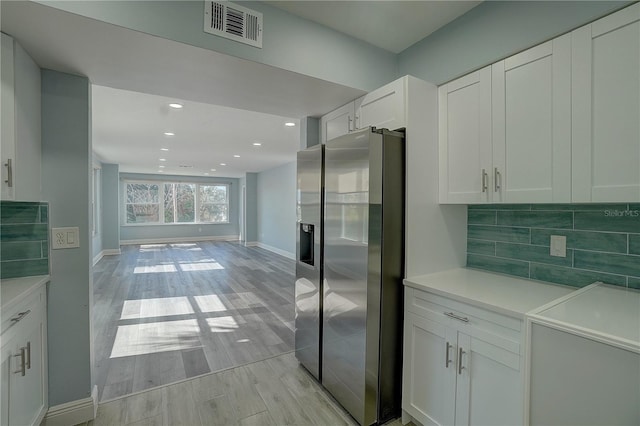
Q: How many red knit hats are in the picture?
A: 0